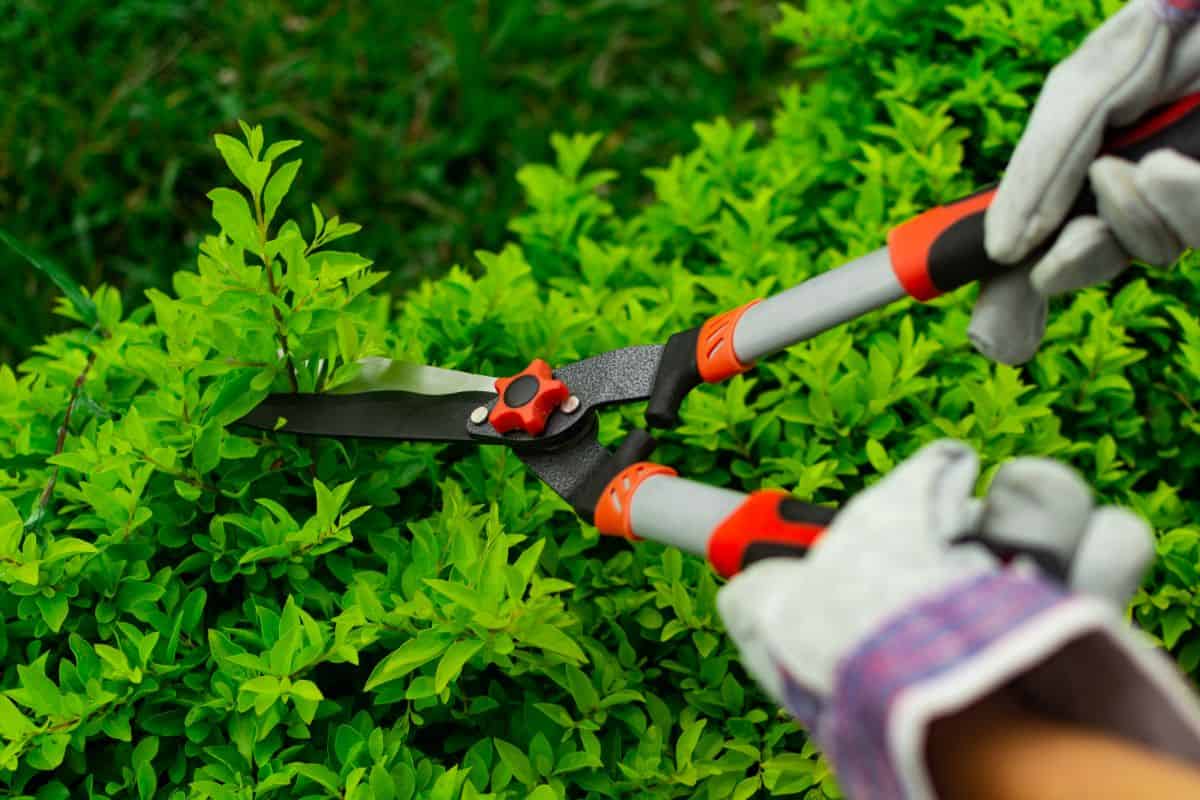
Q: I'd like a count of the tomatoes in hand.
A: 0